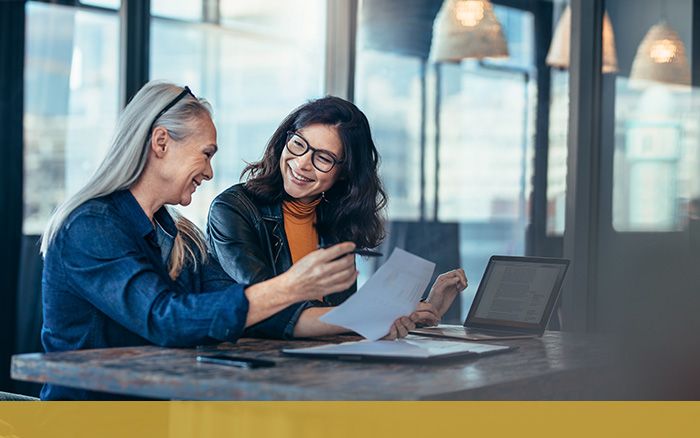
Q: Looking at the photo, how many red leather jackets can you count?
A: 0